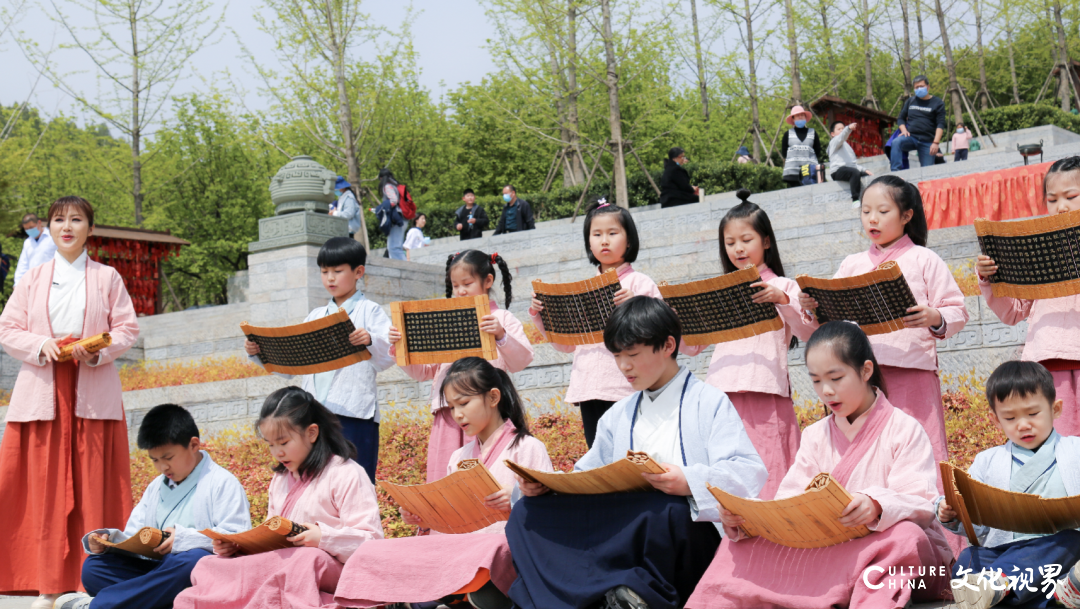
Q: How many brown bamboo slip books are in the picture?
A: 13